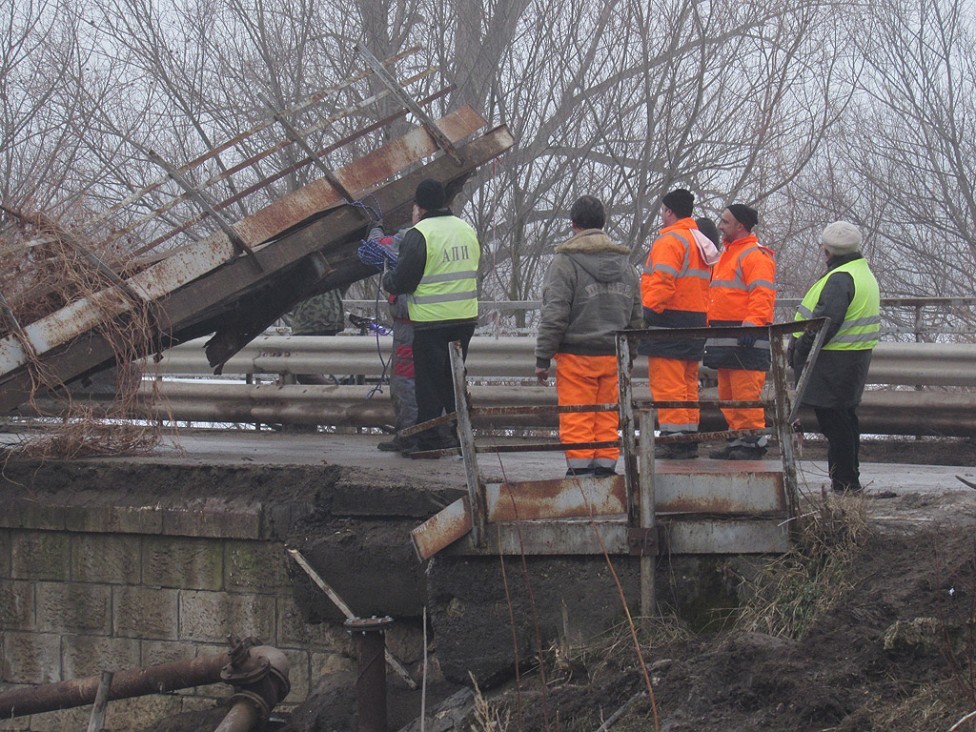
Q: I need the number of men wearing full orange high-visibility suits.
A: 2